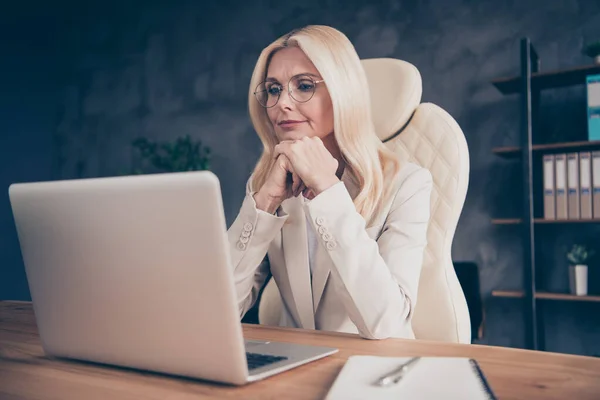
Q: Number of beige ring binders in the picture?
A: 5